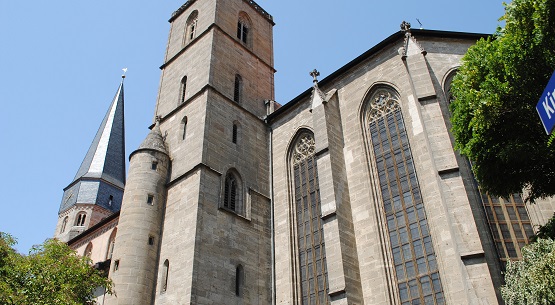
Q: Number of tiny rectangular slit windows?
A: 4